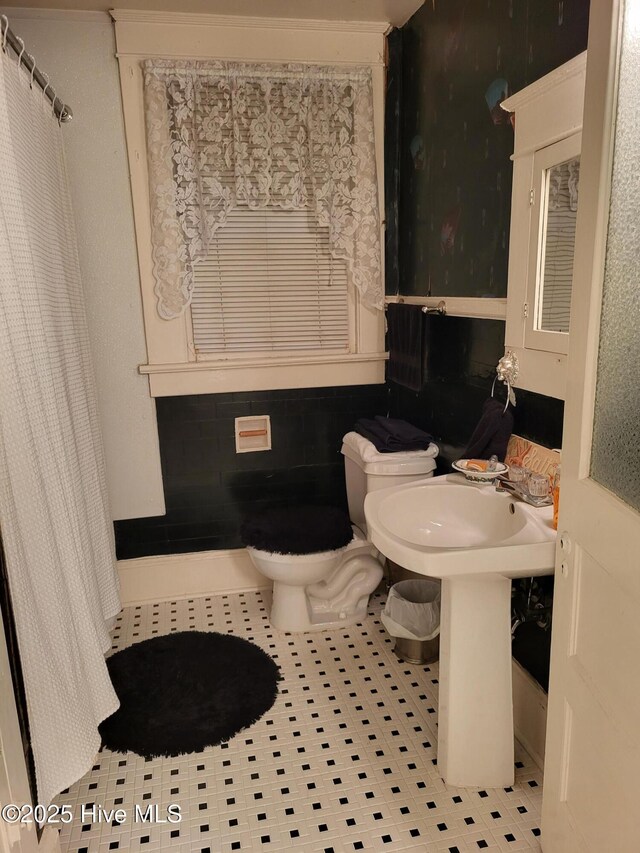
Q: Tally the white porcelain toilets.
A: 1